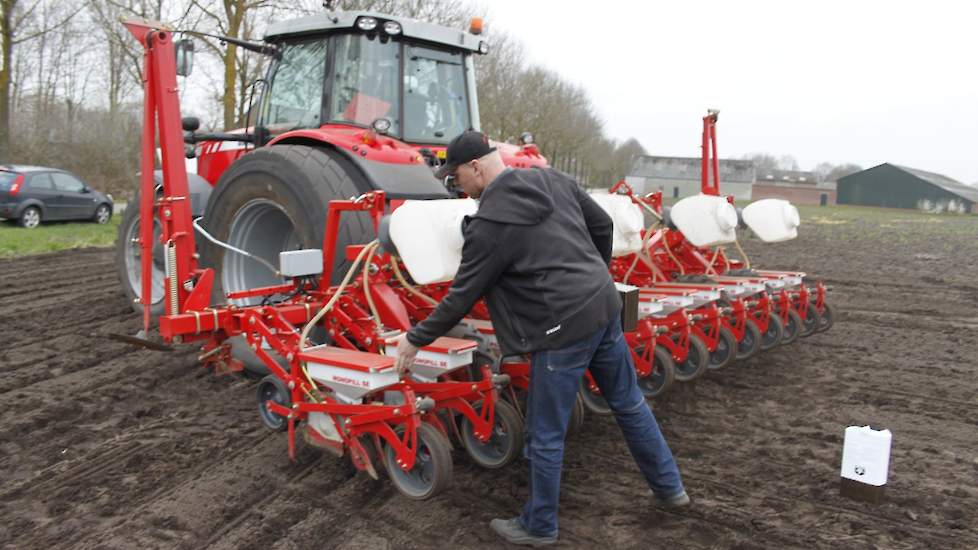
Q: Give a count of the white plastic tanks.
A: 4